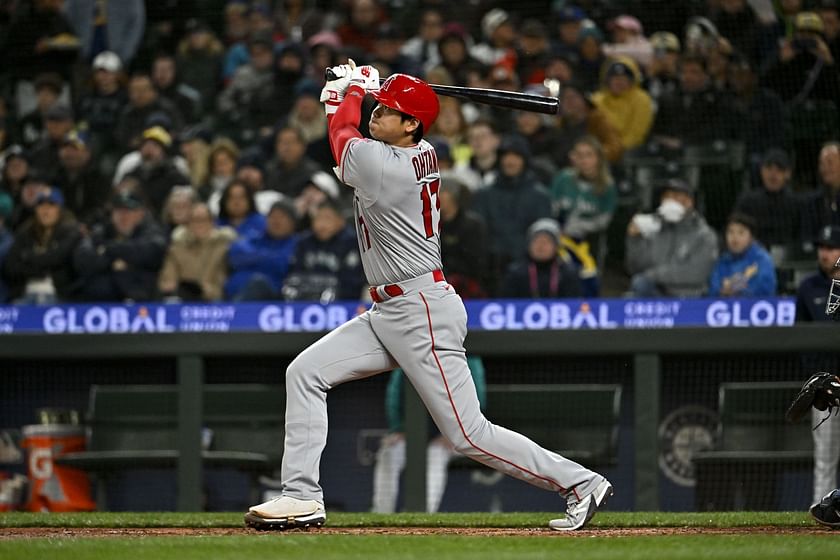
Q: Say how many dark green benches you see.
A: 3